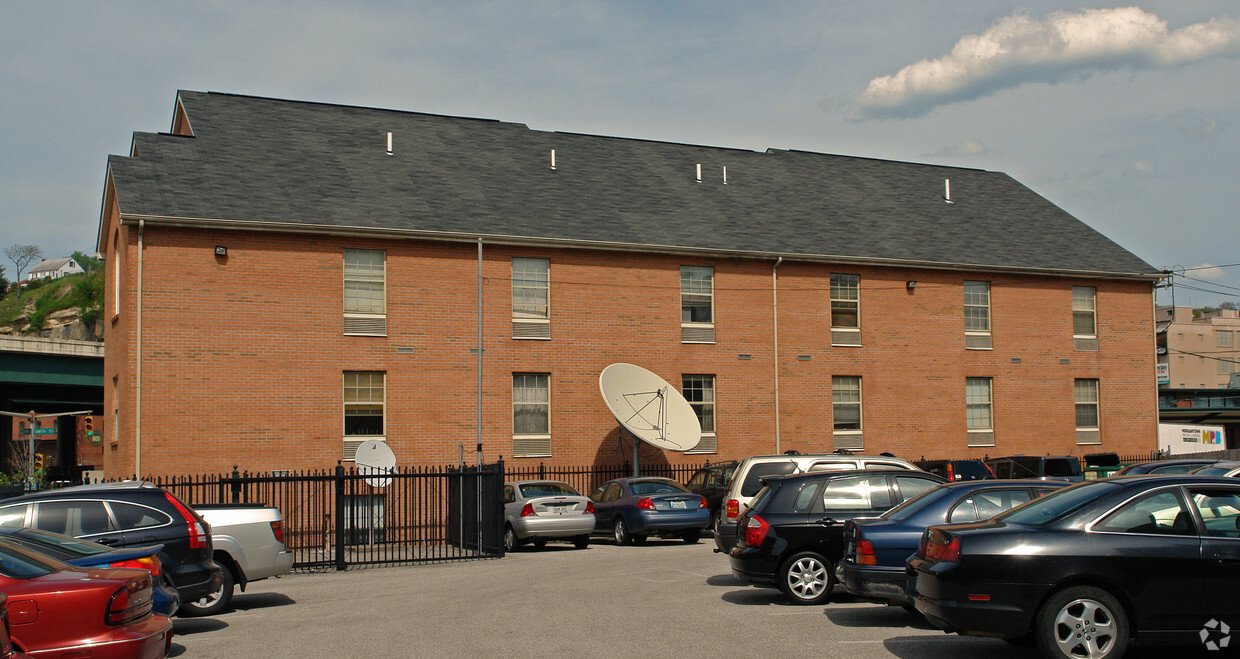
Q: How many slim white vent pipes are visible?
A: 5